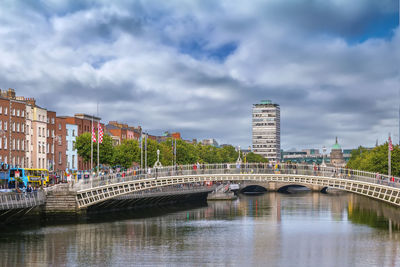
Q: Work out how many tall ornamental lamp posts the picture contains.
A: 3